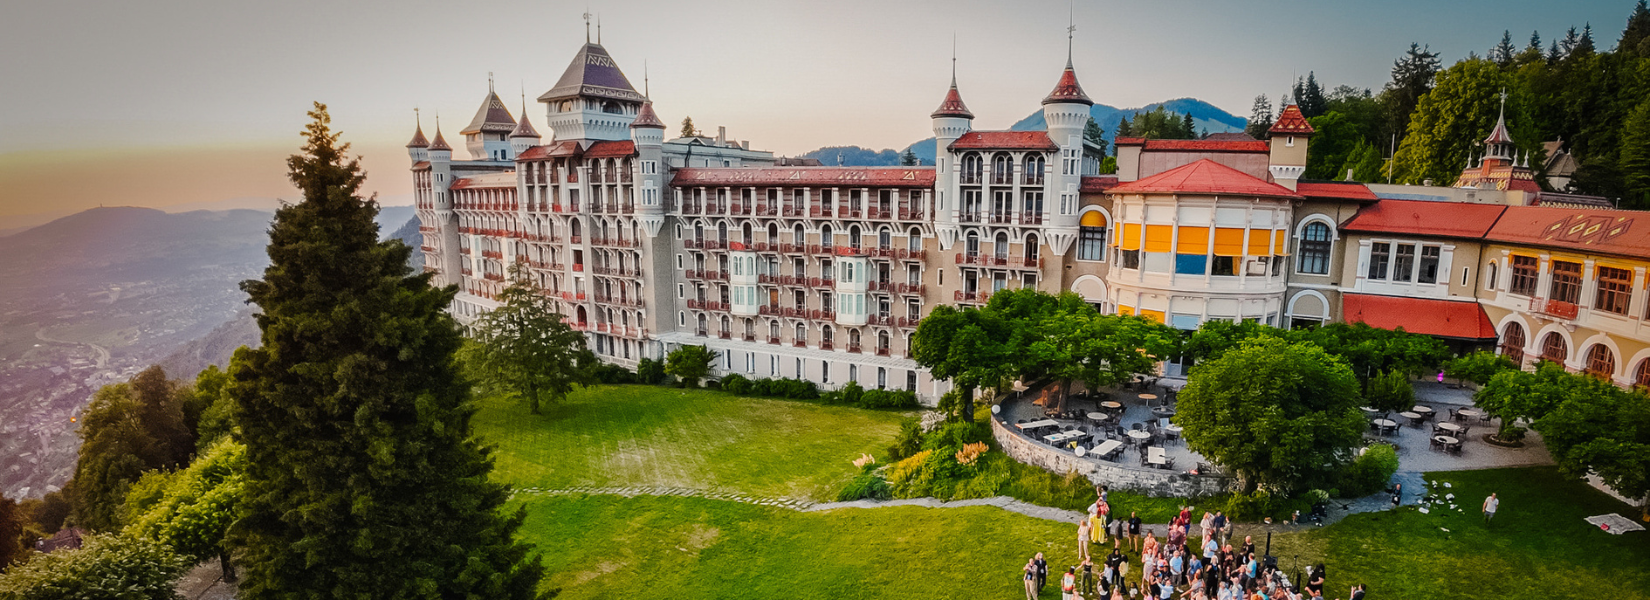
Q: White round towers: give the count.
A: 6